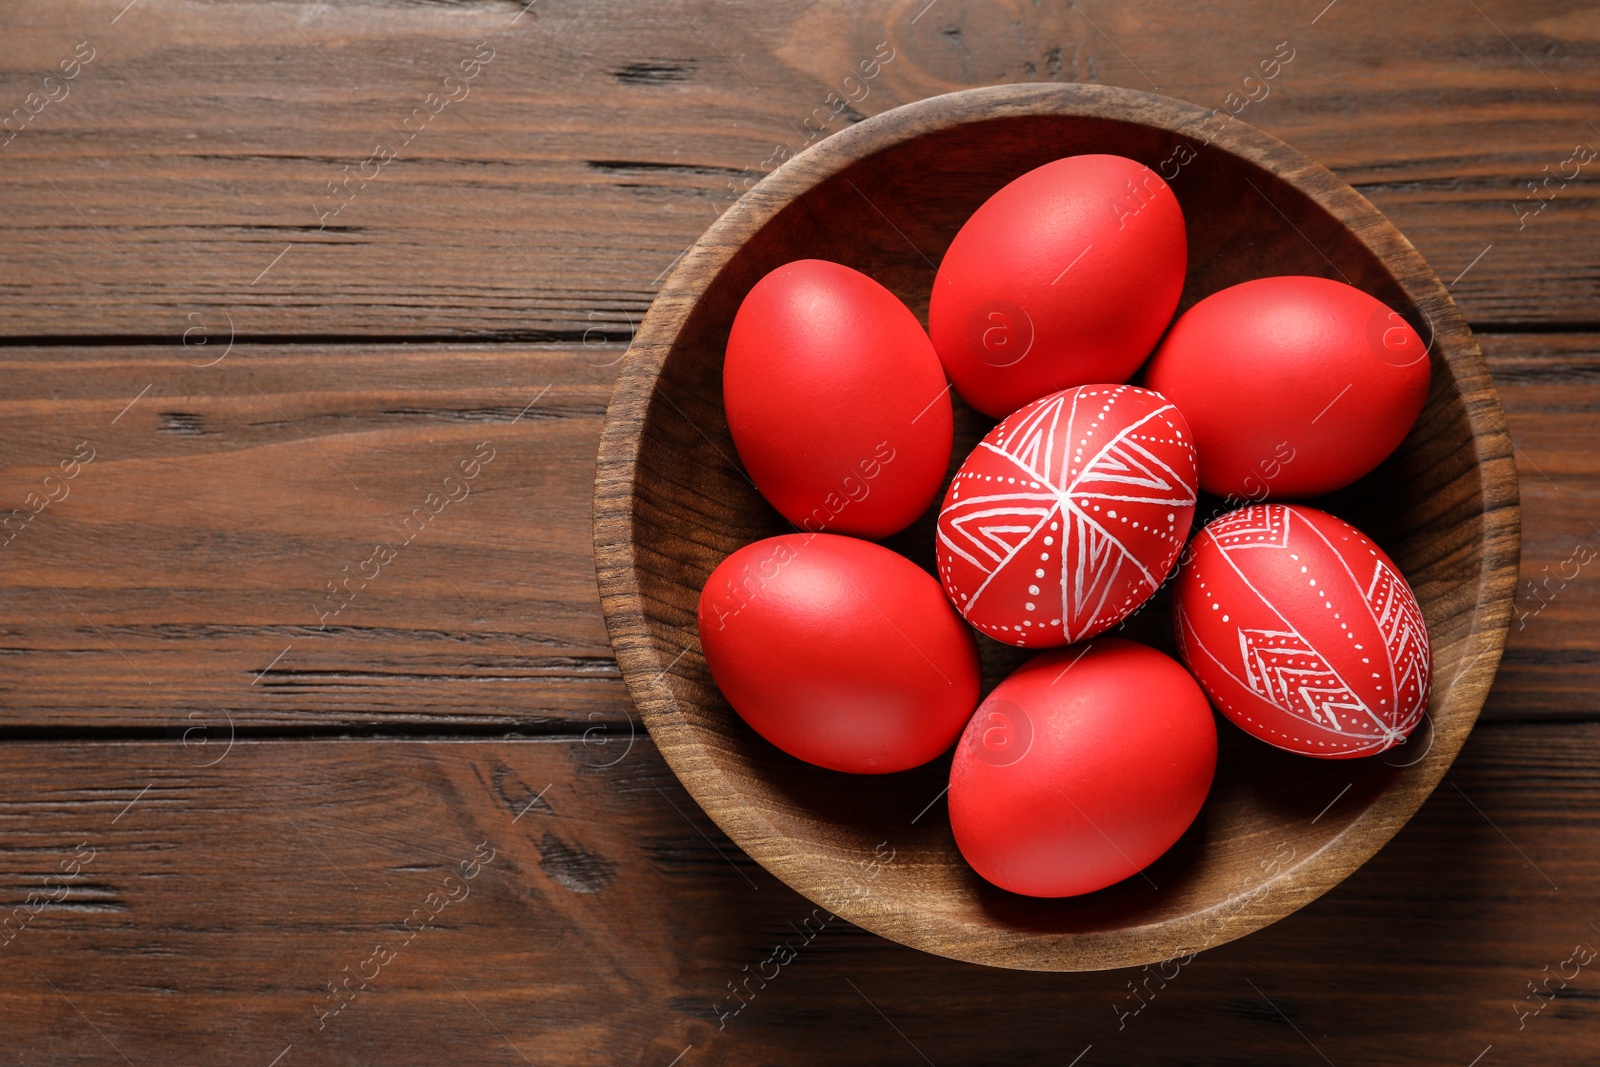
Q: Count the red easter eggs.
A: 7